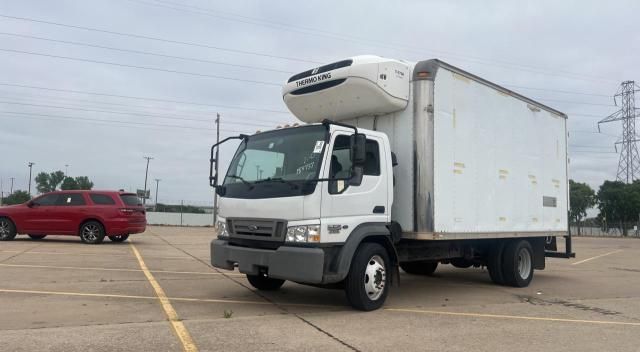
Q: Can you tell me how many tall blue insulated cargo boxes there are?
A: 0